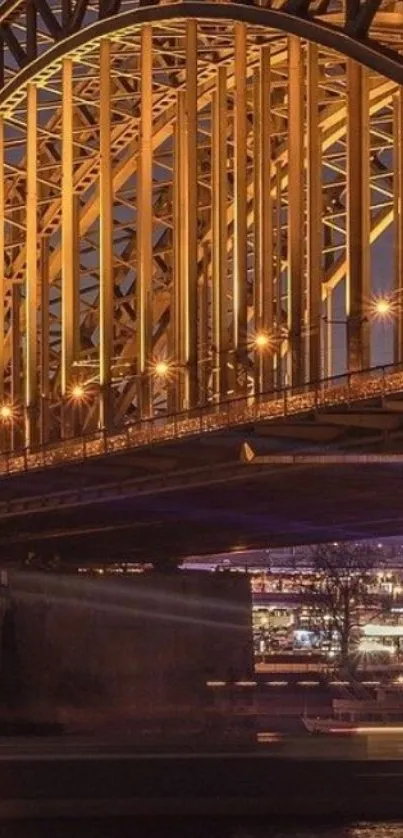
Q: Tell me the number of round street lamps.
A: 5